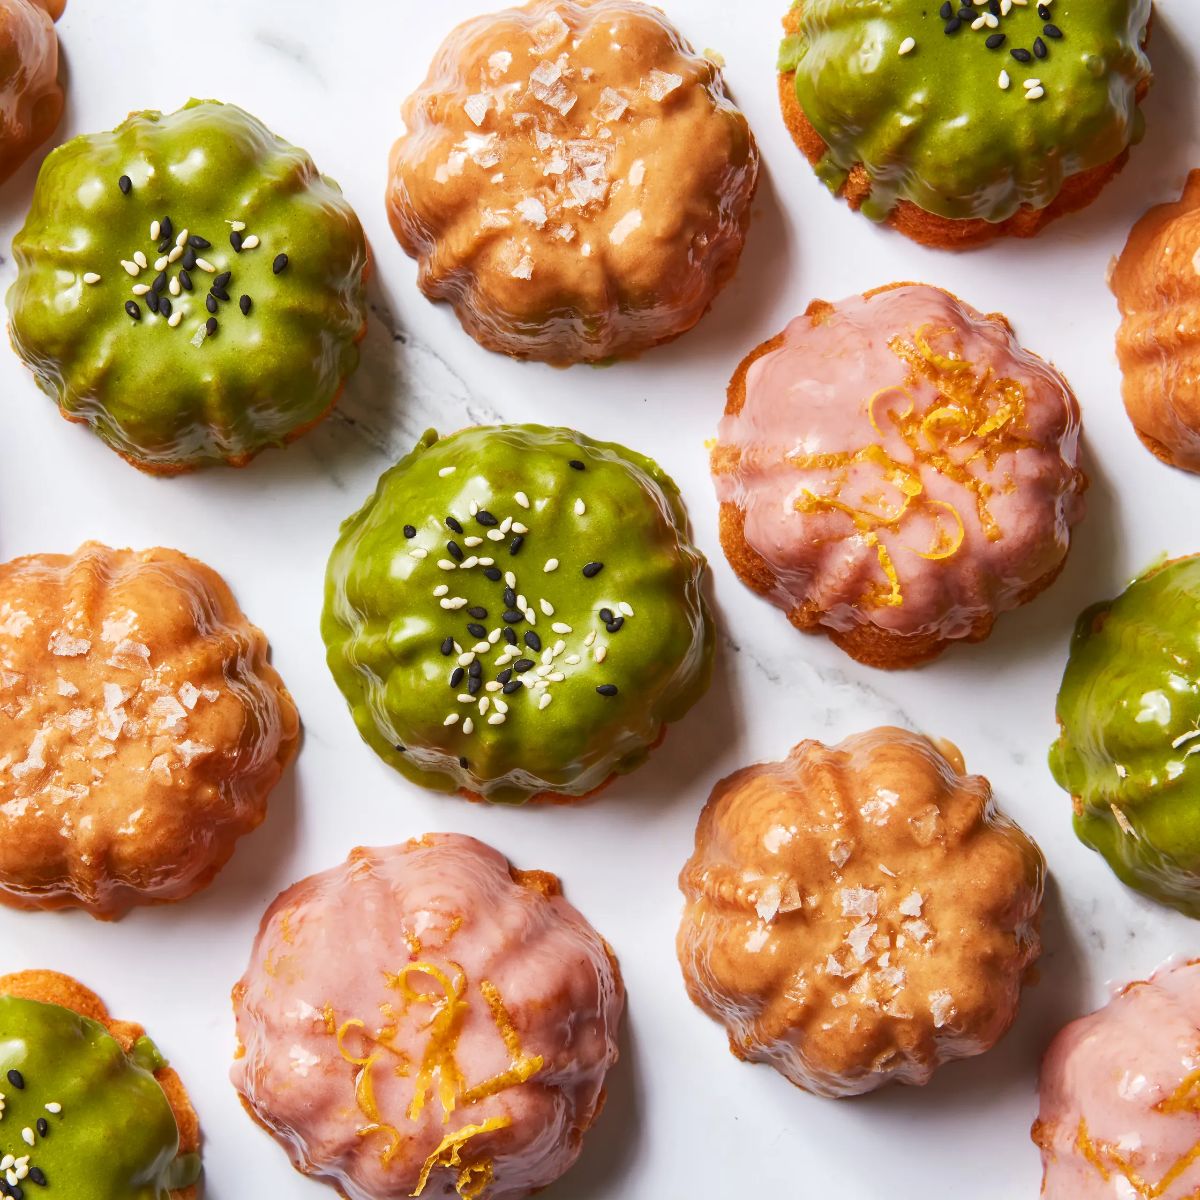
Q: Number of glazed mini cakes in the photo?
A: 13